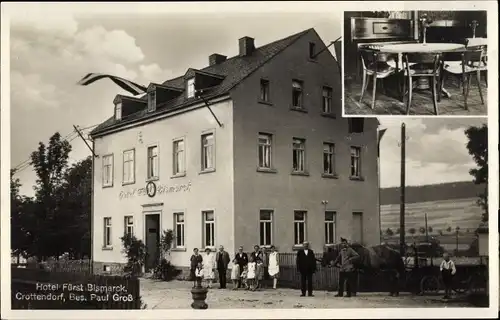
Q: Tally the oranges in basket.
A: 0